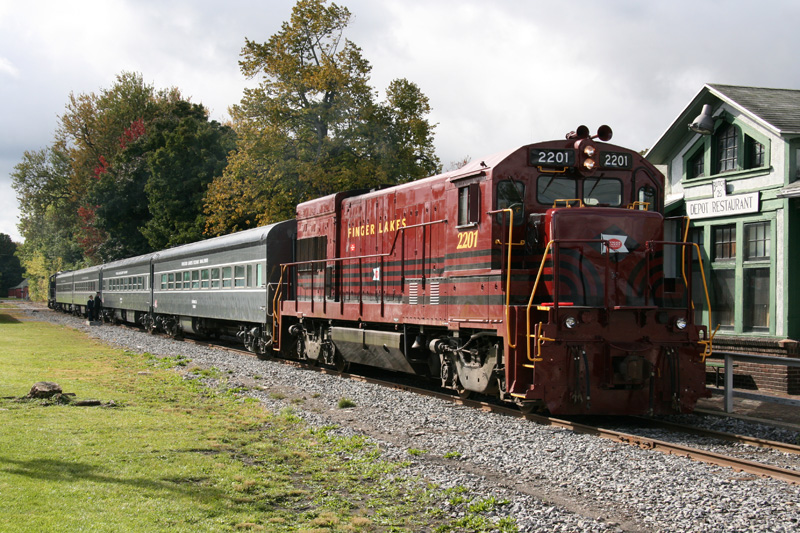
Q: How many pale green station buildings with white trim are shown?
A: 1